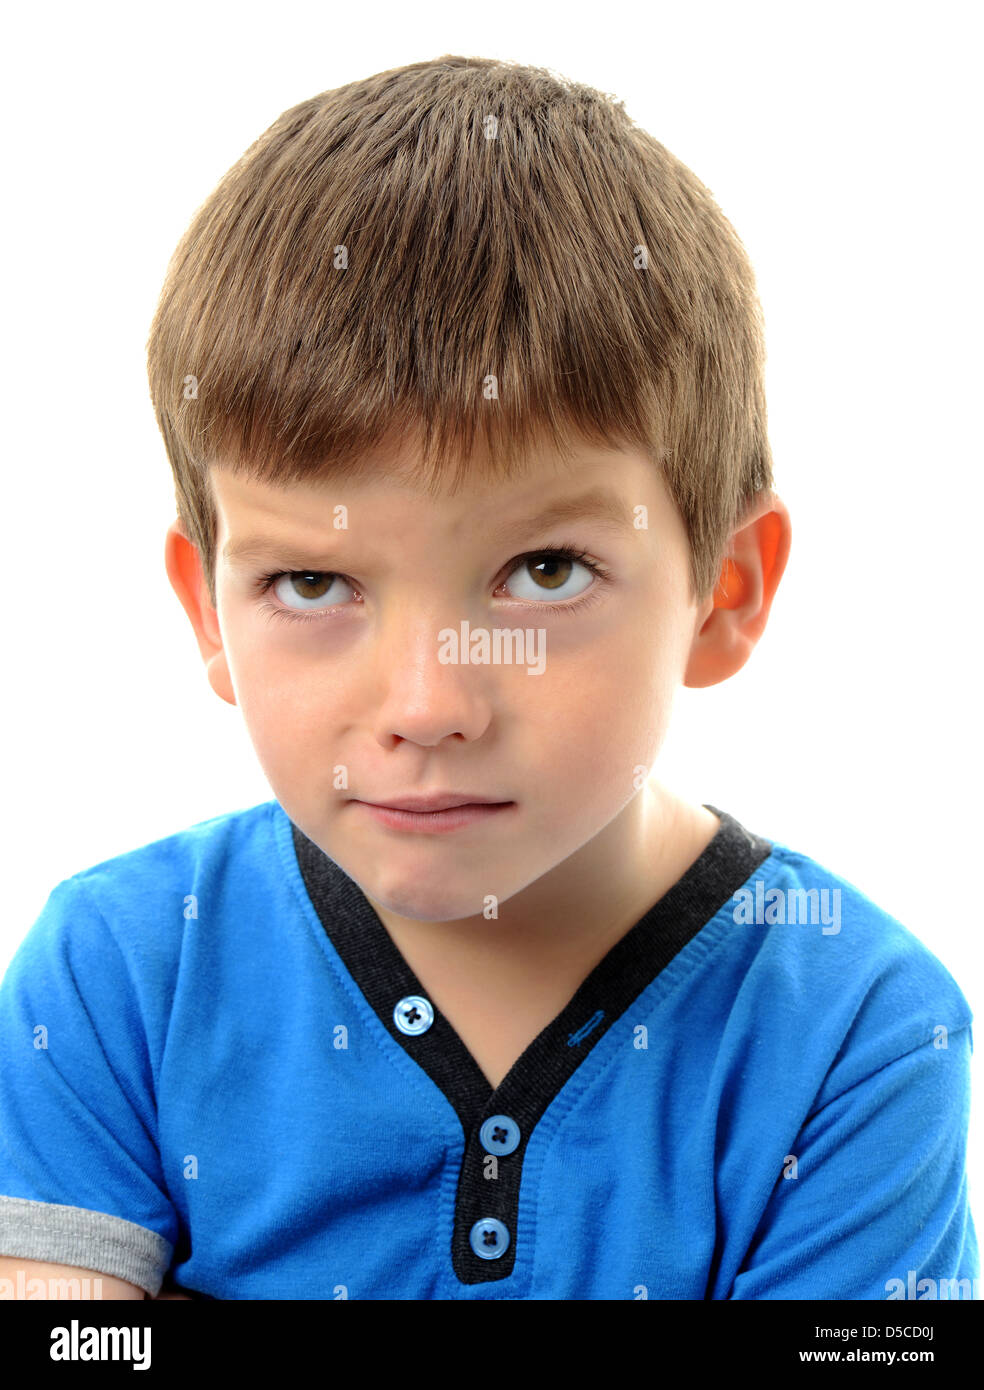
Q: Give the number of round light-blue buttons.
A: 3